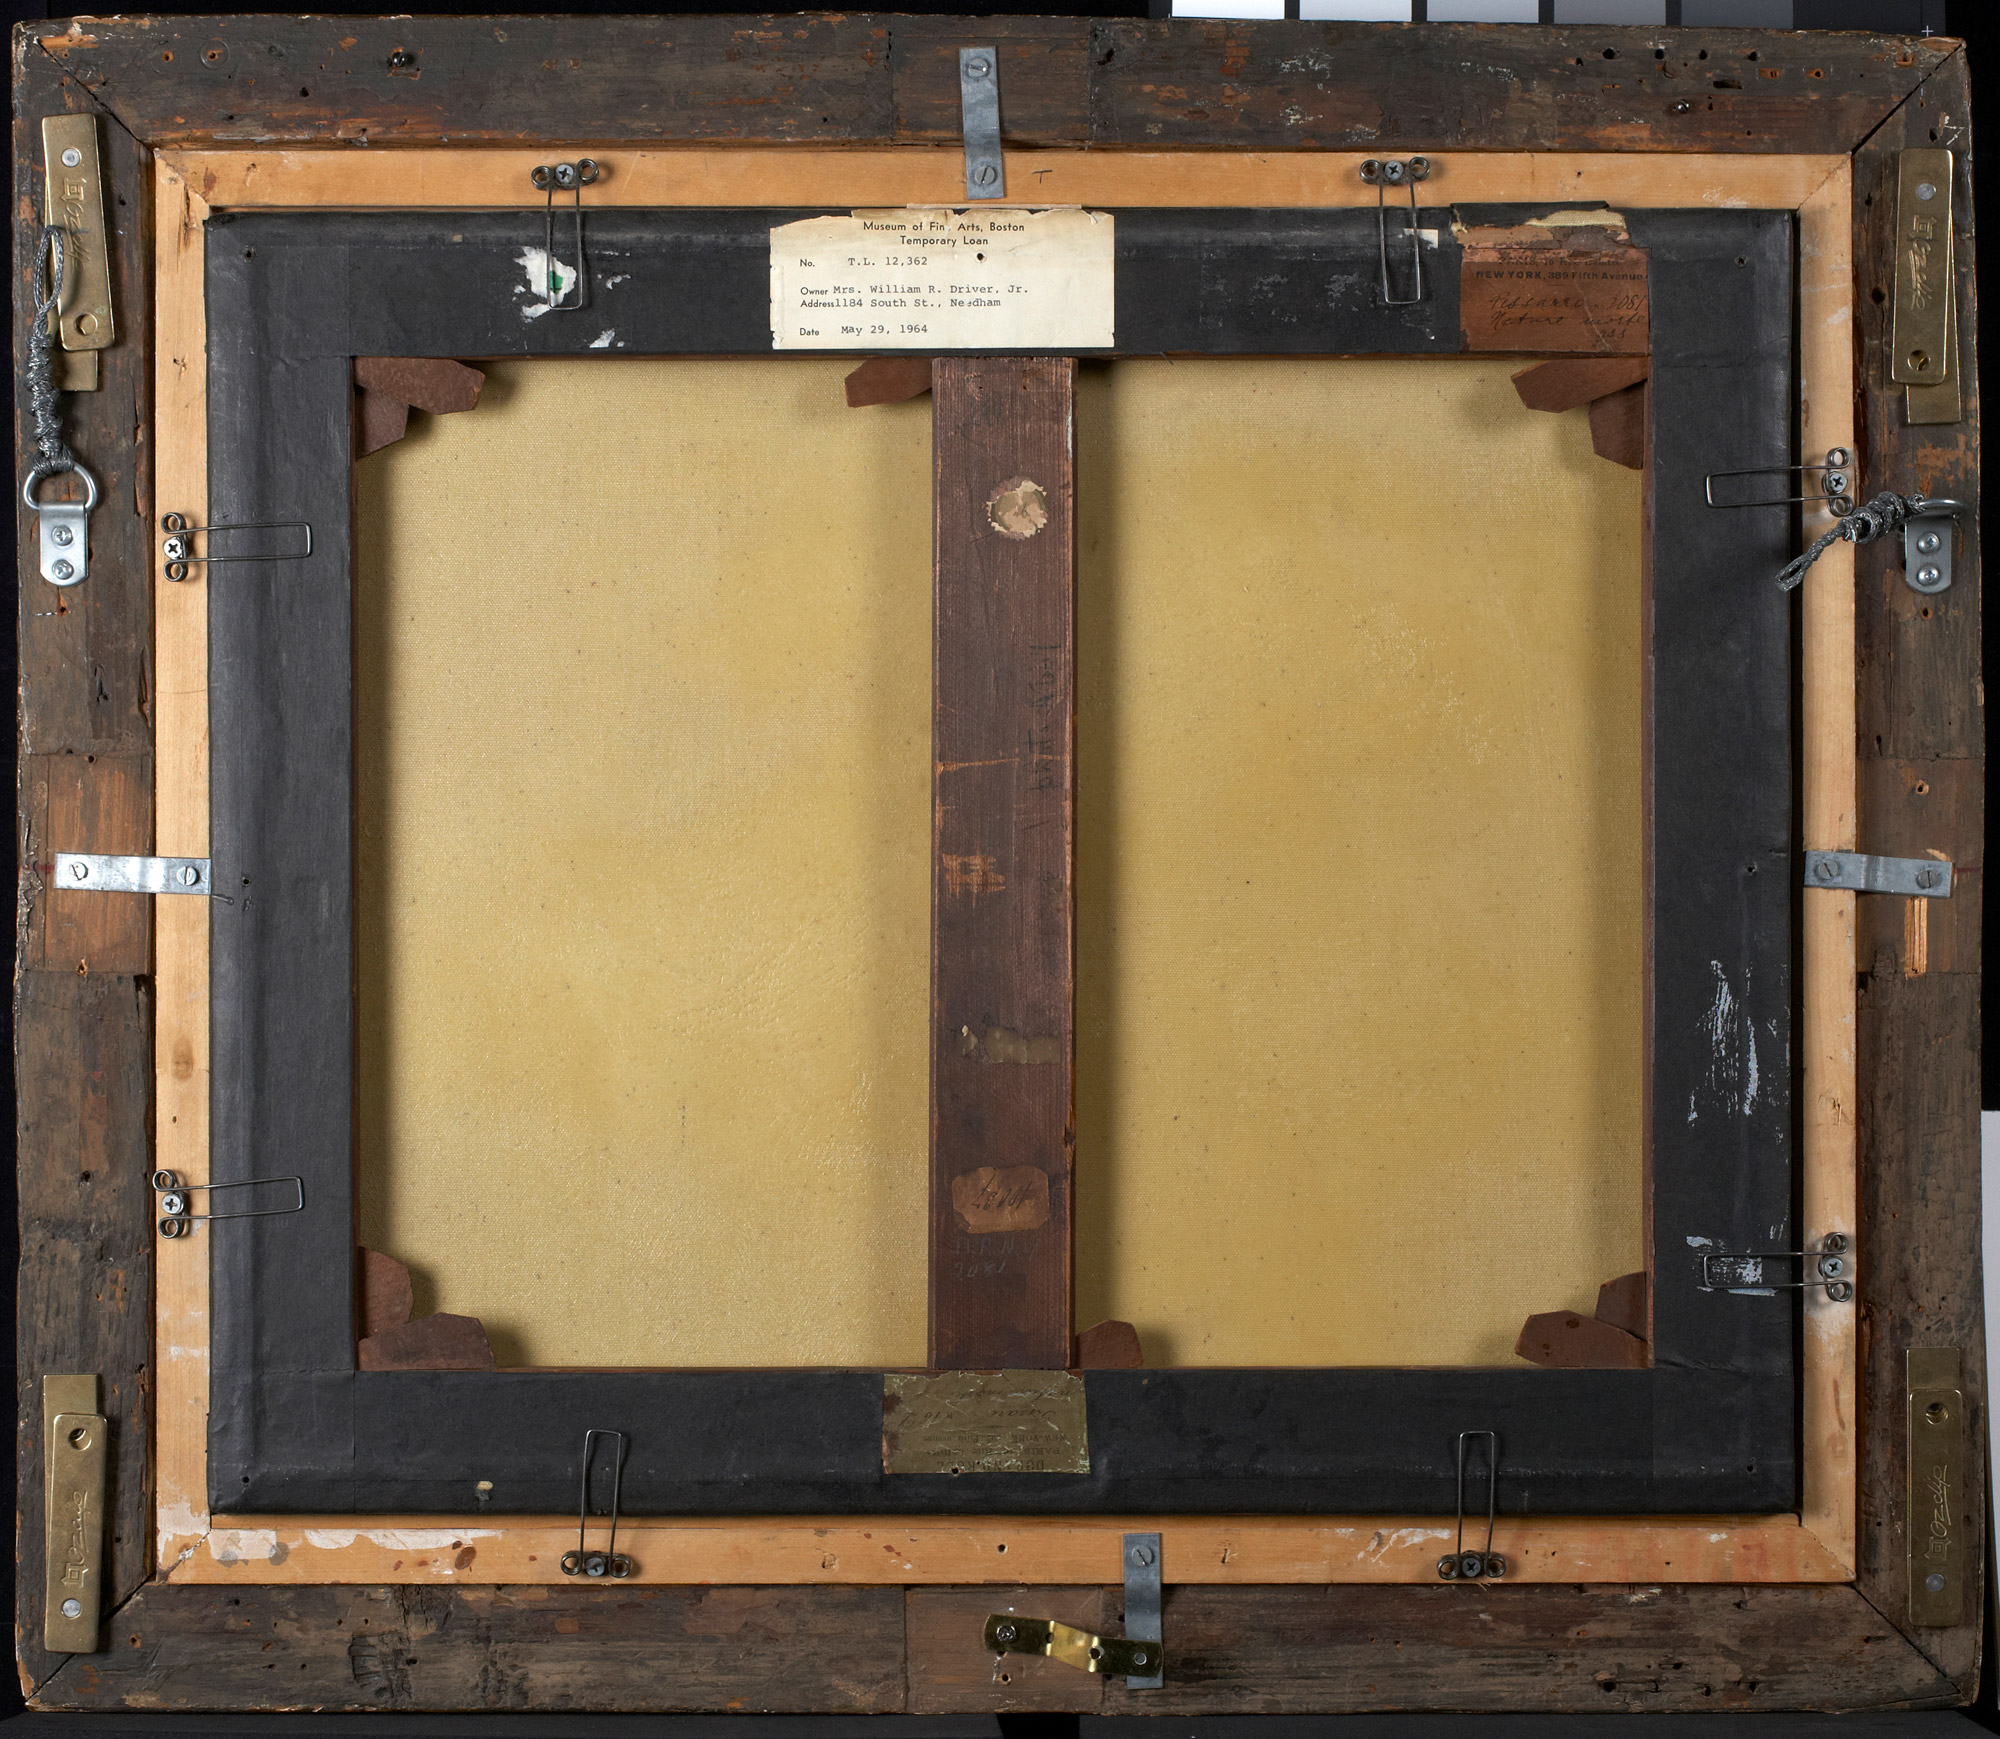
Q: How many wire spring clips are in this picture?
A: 8